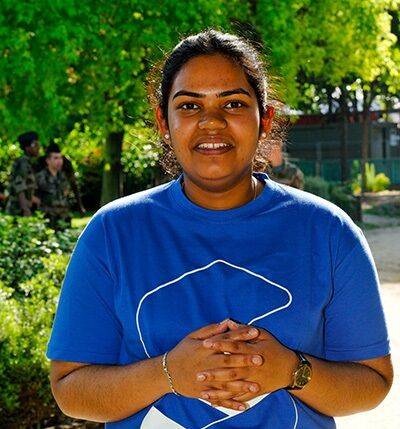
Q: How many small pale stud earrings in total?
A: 2